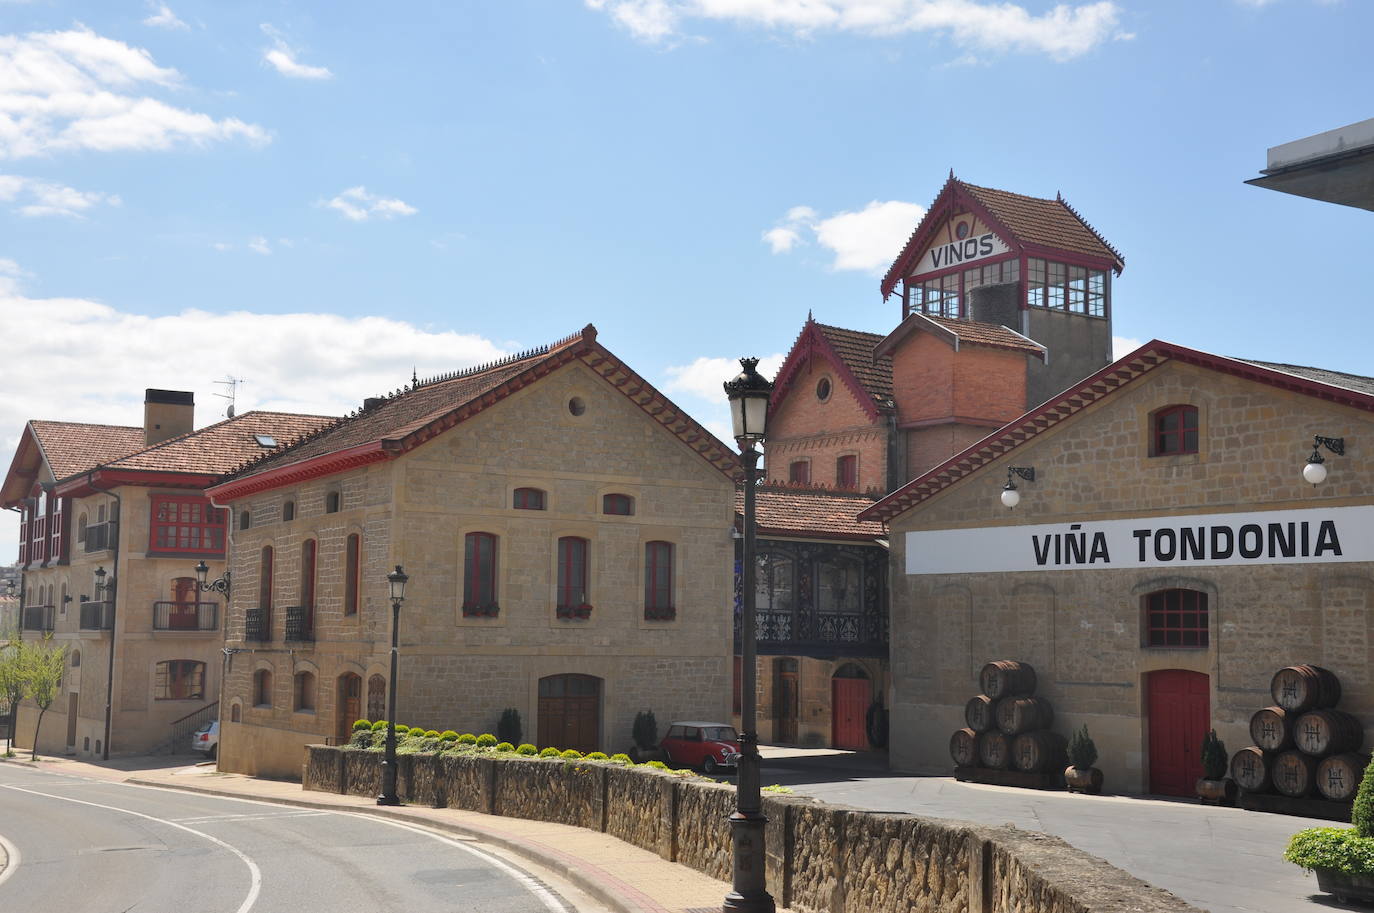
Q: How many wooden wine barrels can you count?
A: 12